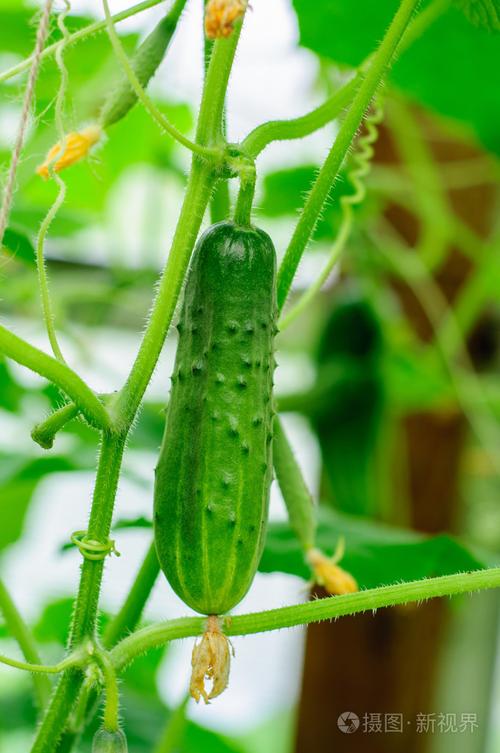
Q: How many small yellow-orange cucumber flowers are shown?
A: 4